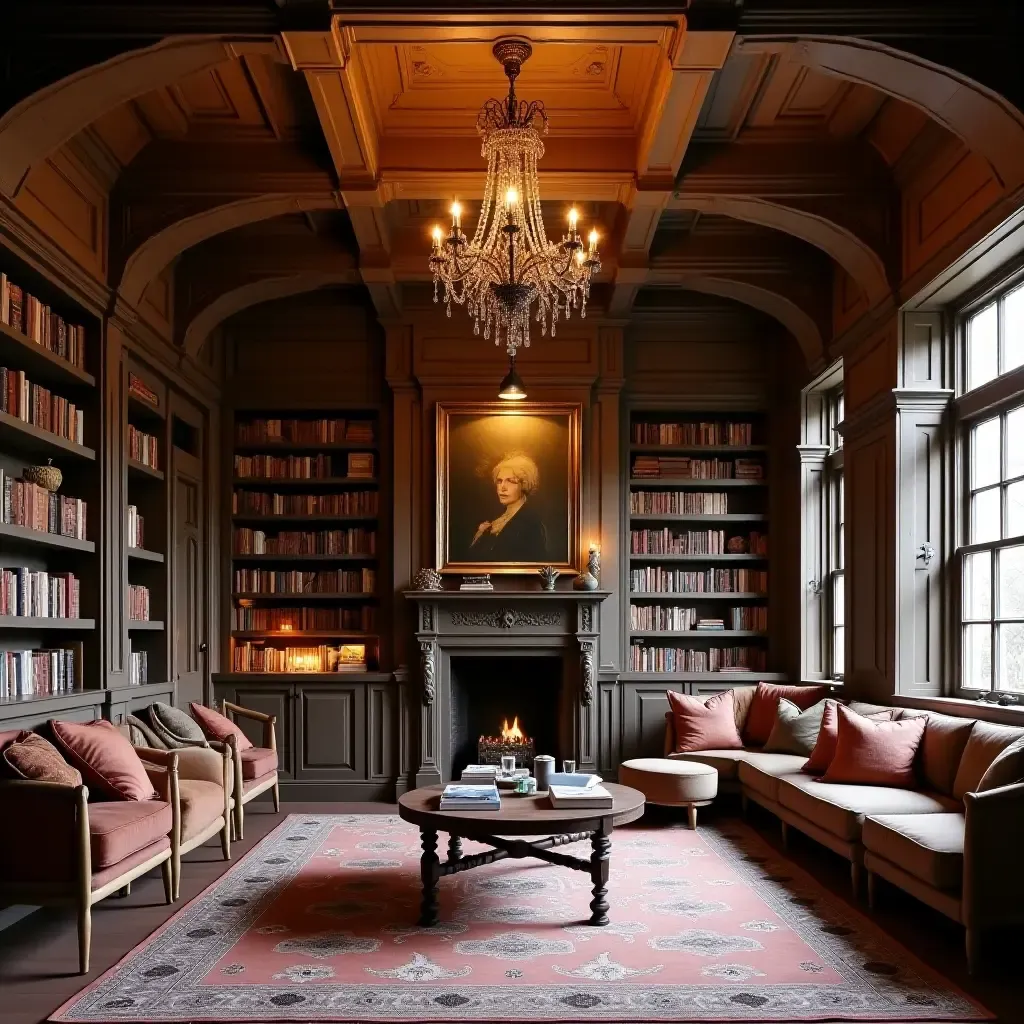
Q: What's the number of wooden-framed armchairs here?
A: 3